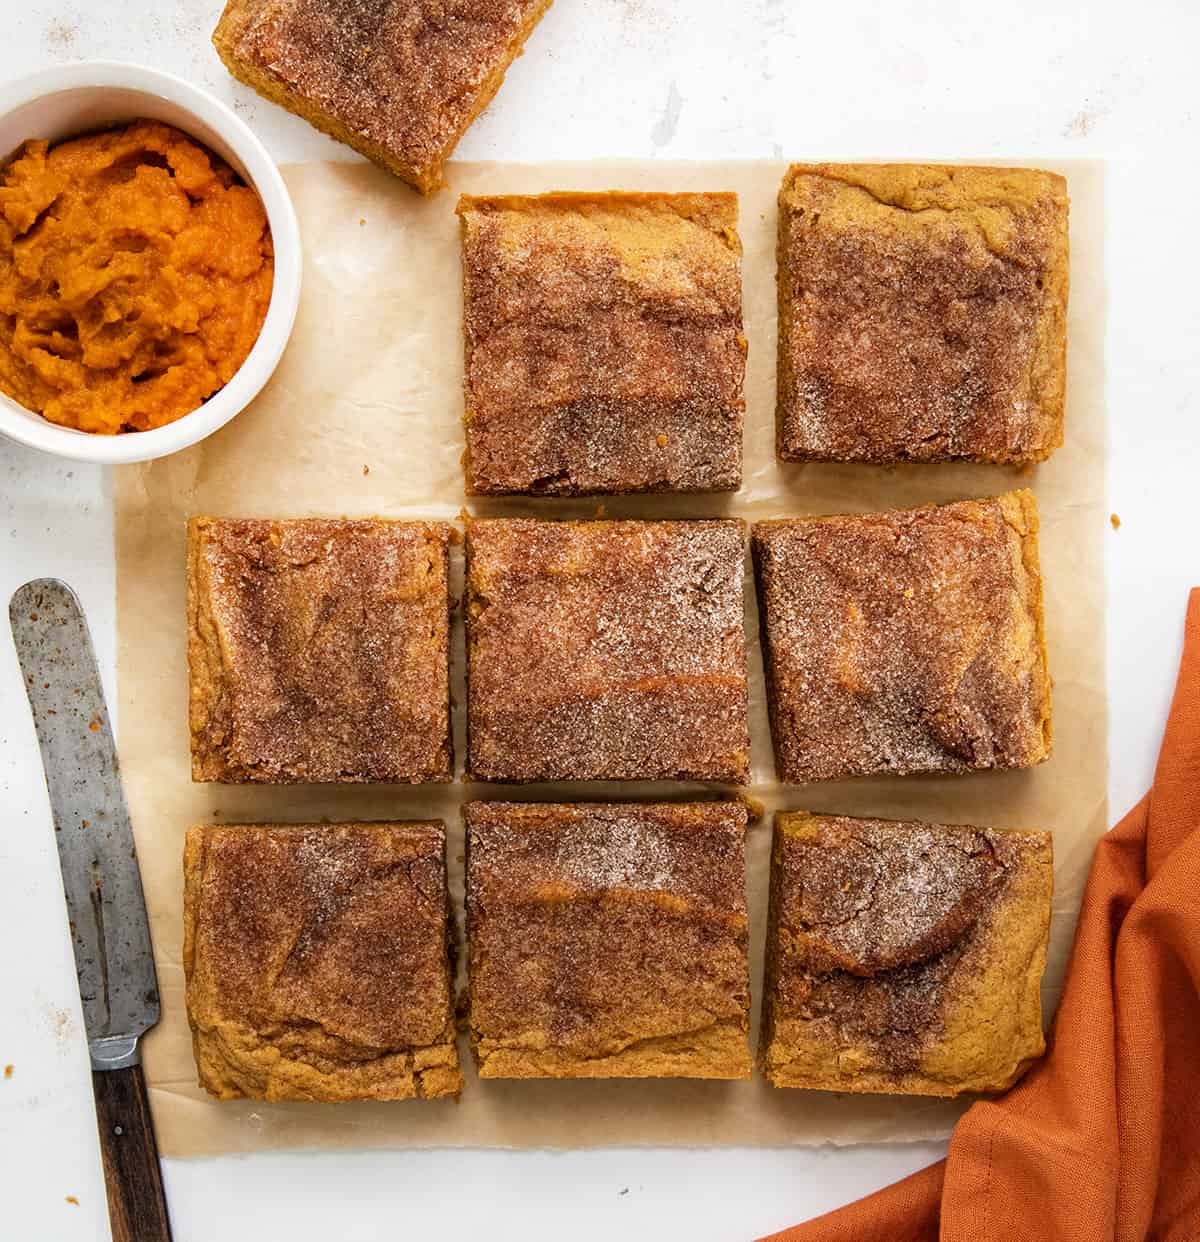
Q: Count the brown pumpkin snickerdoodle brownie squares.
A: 9